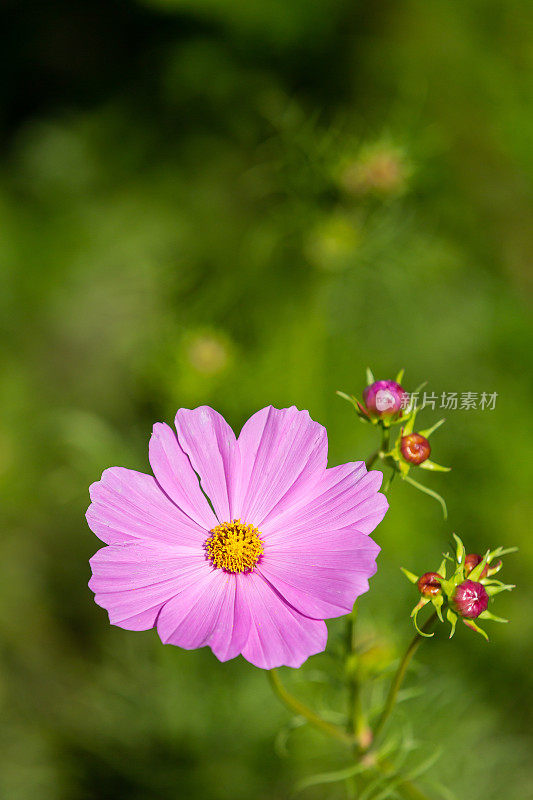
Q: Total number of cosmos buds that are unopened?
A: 5